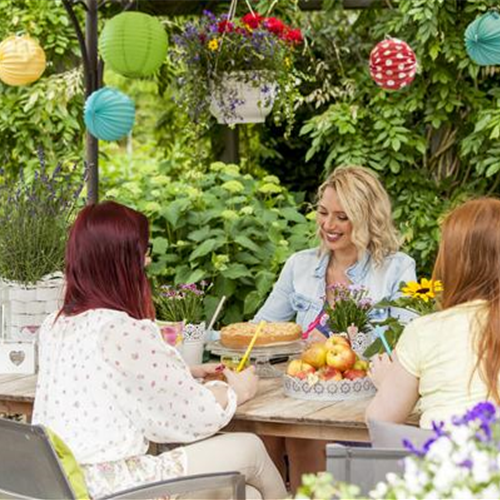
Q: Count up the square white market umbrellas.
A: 0